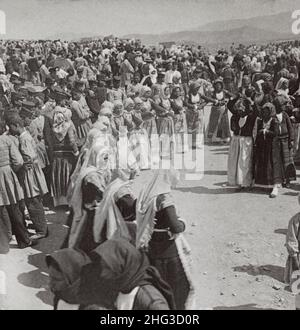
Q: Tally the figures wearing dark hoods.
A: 2